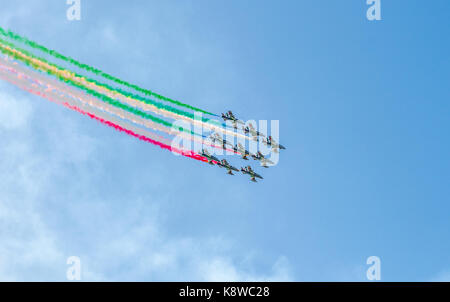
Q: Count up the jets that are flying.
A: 9